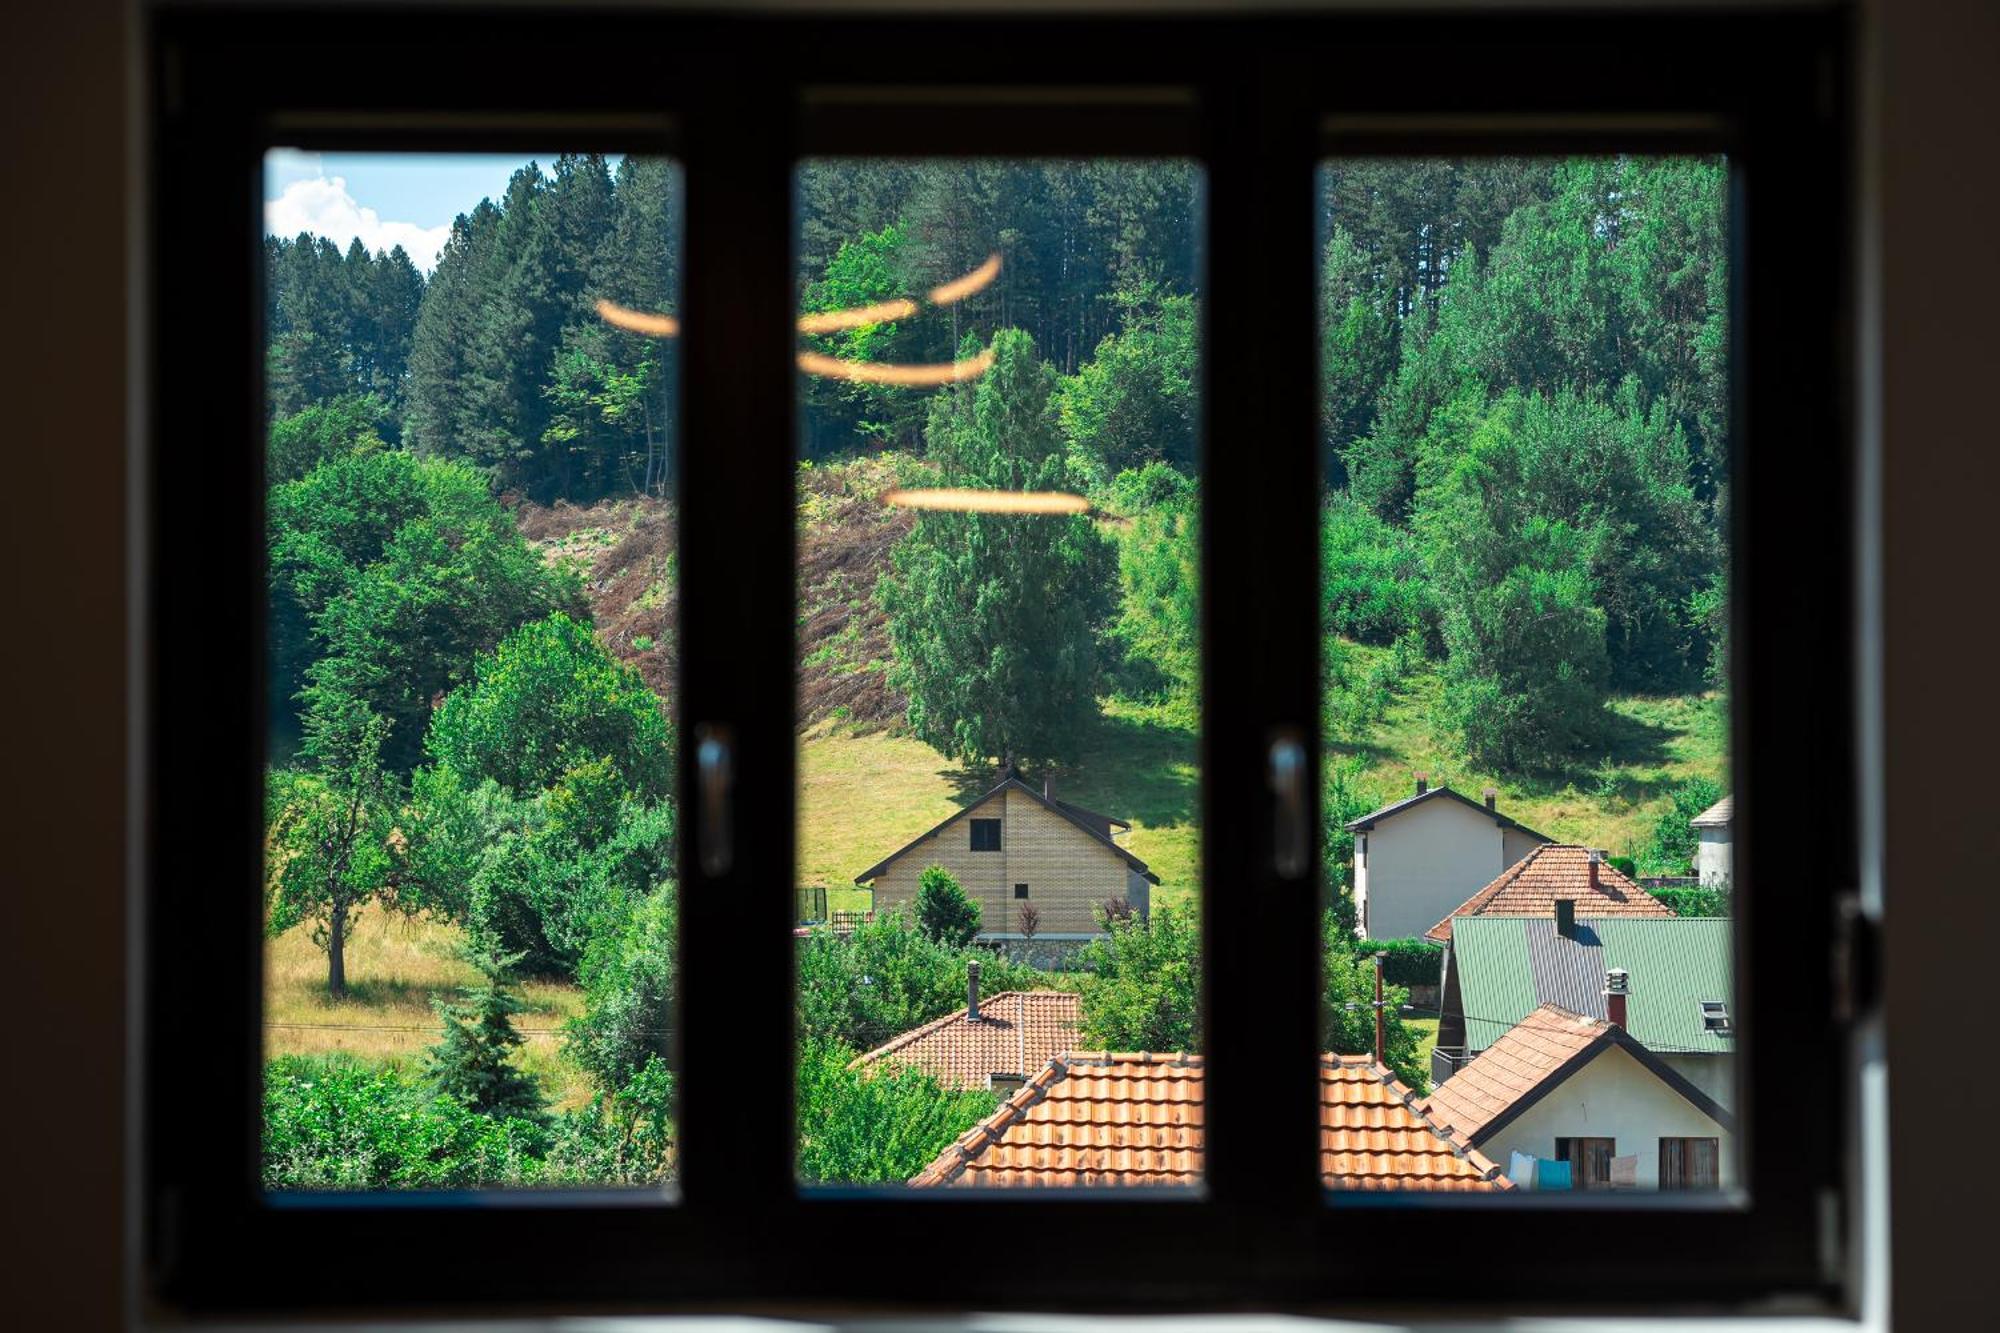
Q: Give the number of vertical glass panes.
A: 3